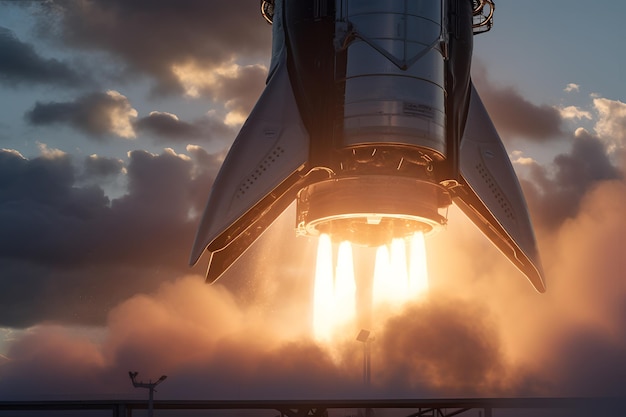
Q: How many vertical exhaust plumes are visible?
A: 5